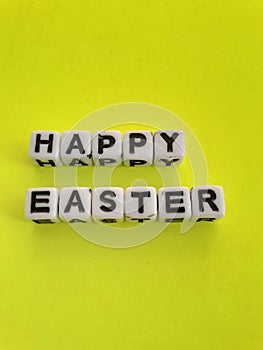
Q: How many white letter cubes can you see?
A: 11